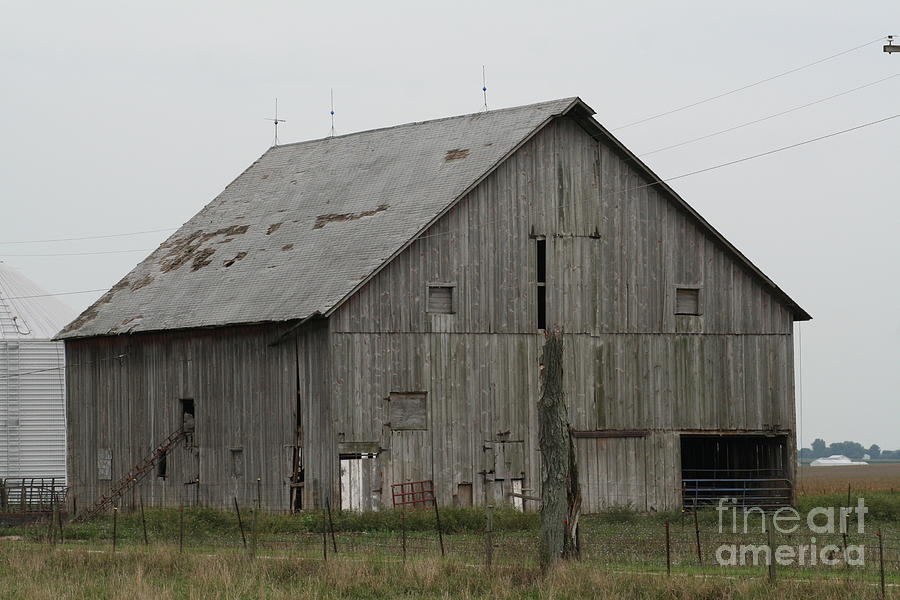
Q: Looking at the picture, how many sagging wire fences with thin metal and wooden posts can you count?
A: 1